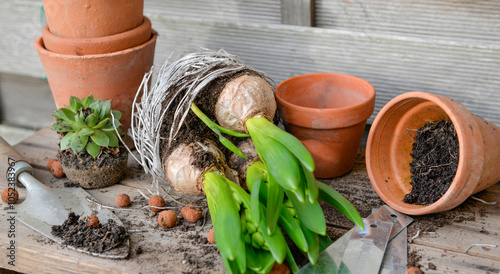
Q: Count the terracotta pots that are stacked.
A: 3